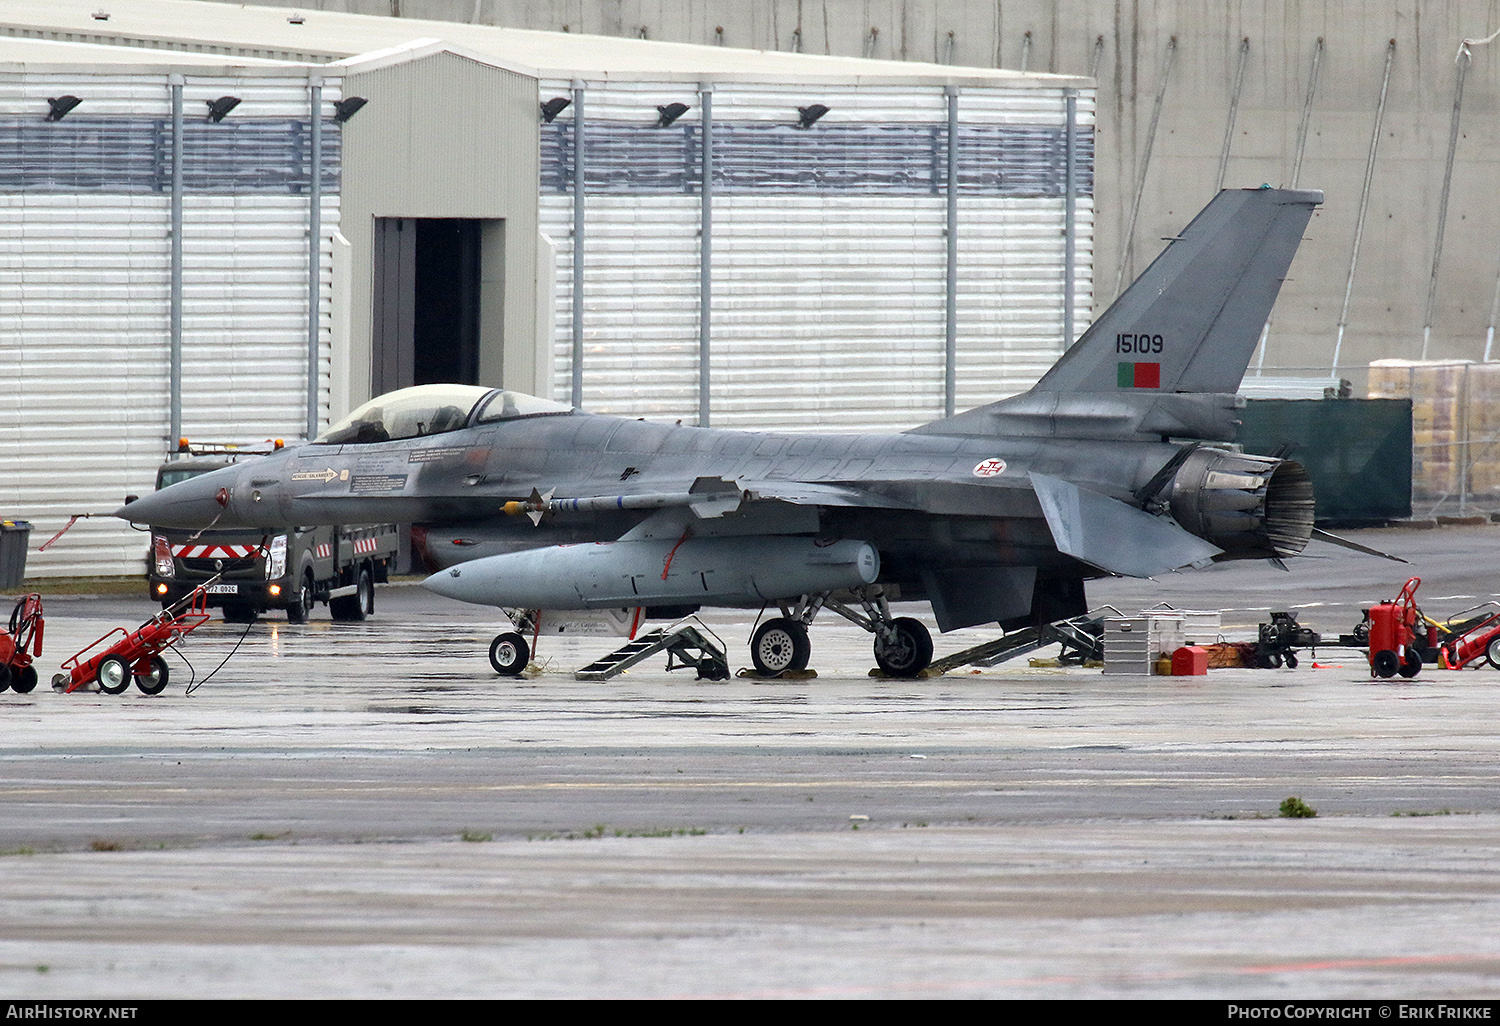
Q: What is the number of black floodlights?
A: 6